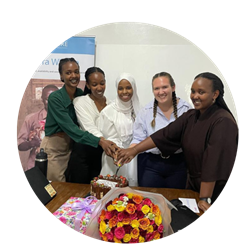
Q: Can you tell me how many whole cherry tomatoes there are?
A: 0